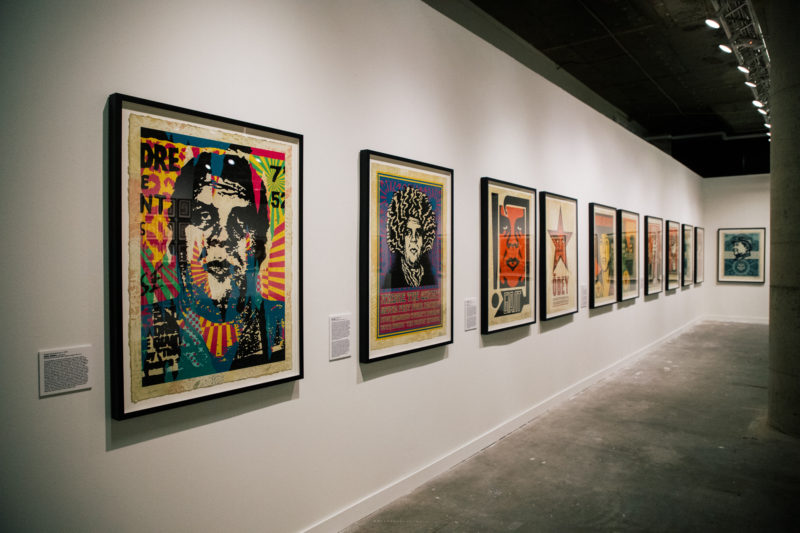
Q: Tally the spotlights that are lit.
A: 9